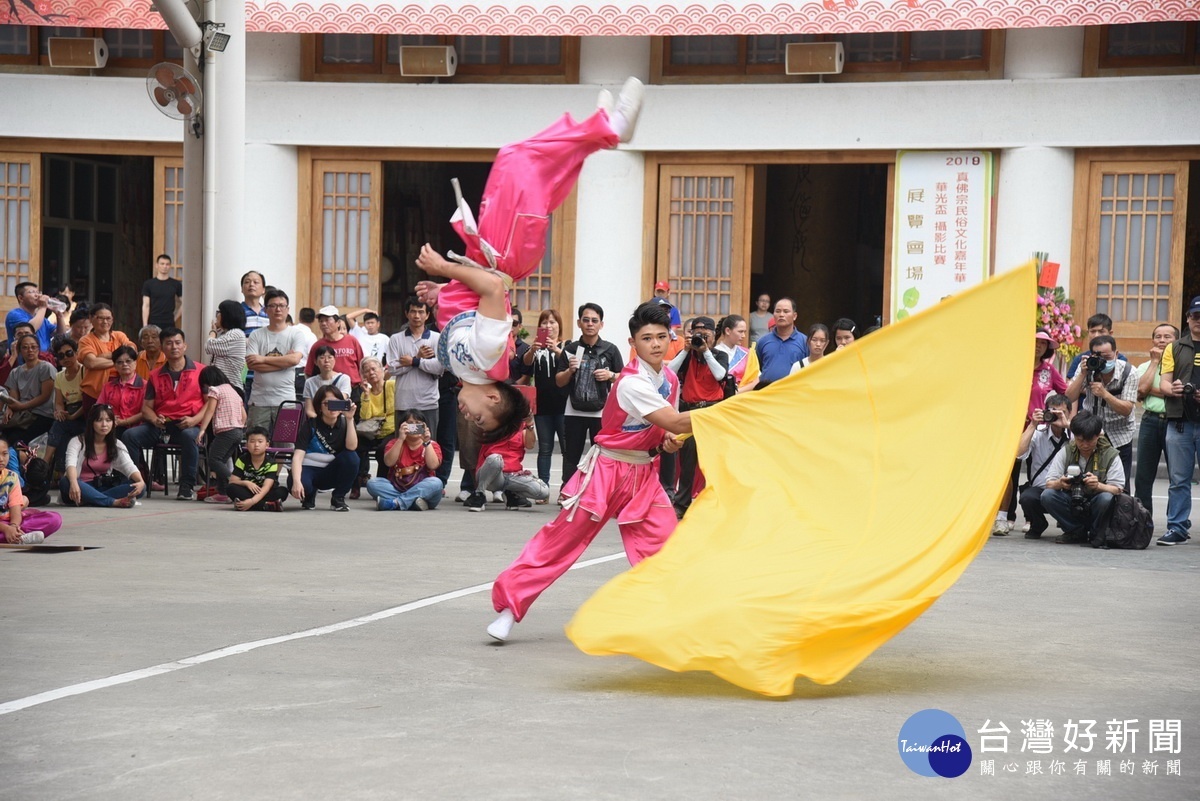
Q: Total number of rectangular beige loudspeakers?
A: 3